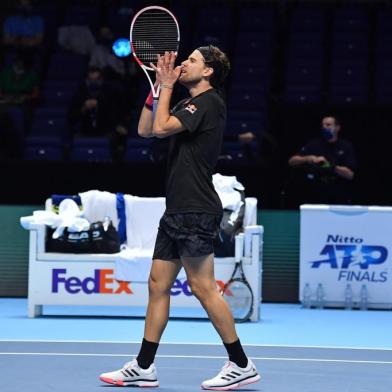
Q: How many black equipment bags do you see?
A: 2